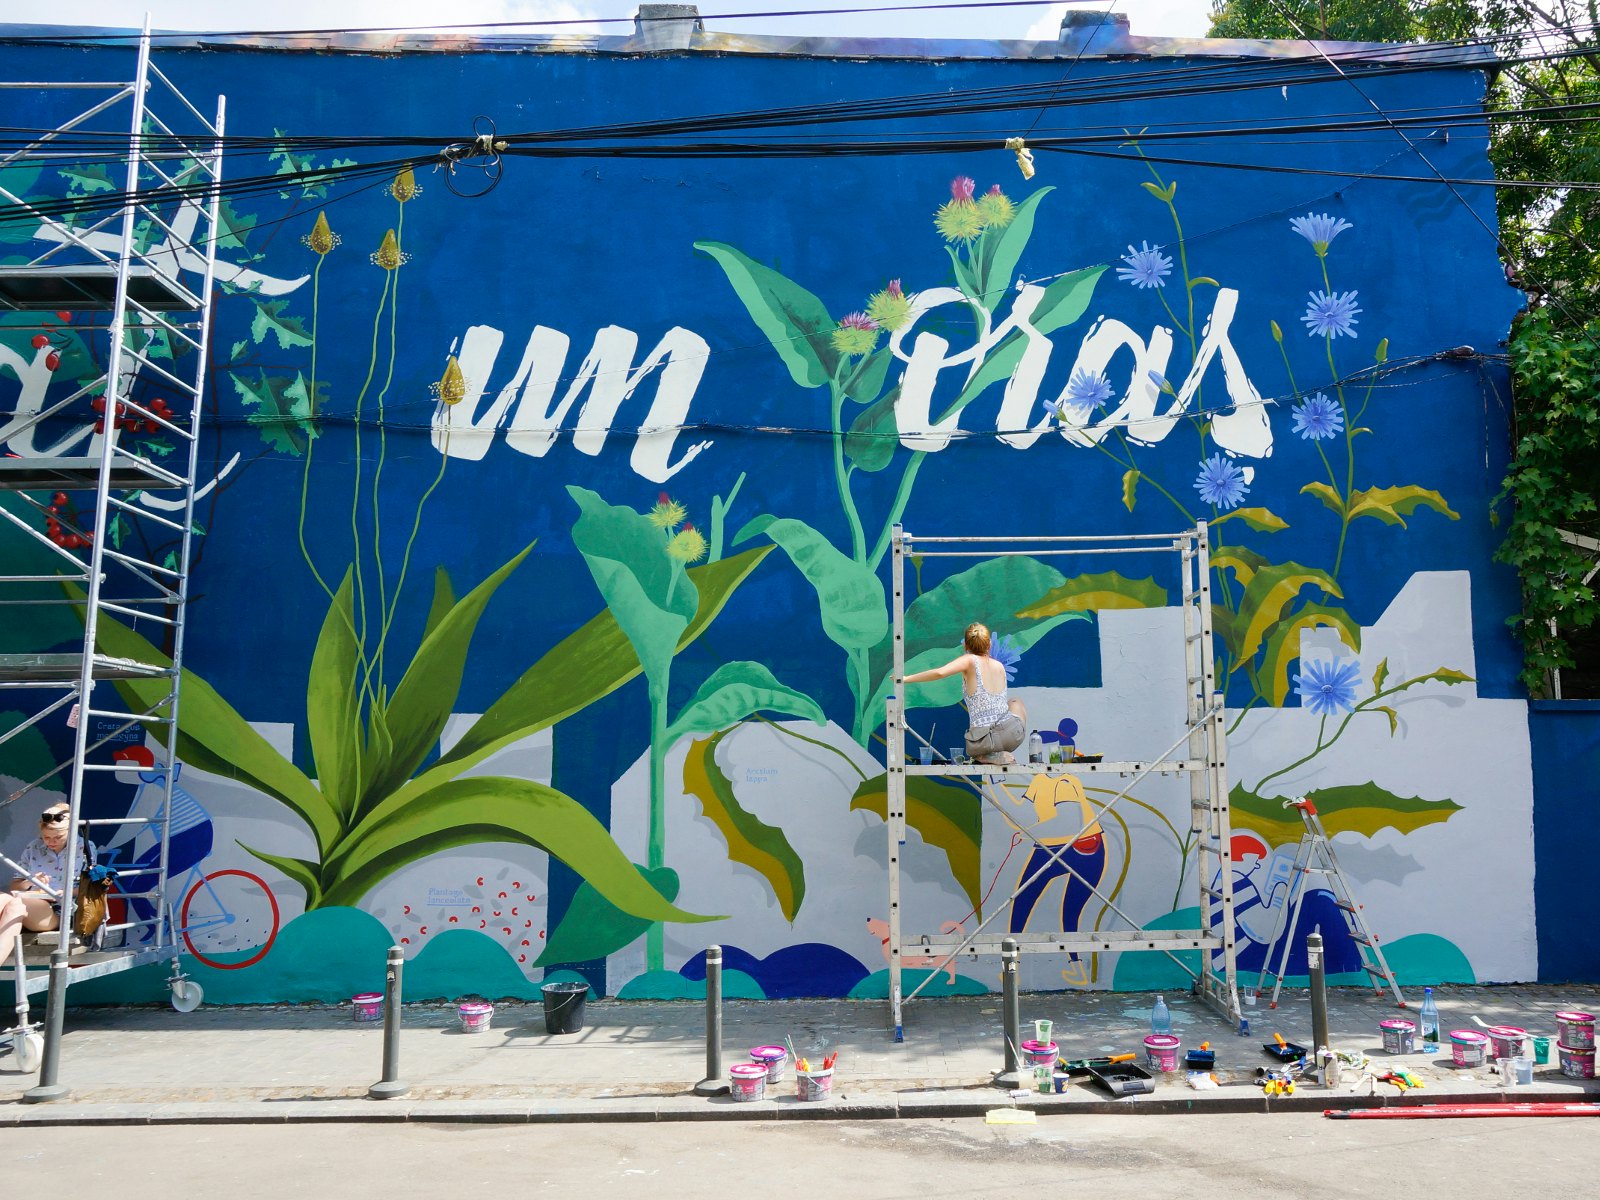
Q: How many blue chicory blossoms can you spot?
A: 8